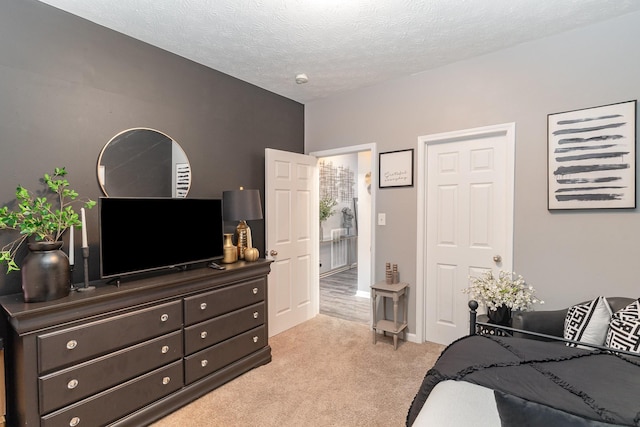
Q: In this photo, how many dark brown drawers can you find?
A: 6